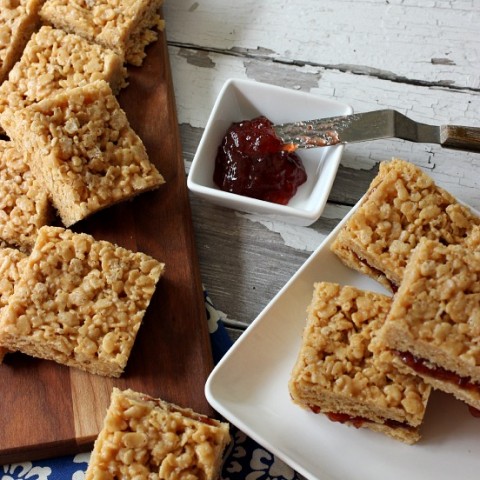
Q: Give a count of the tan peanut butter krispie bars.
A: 11